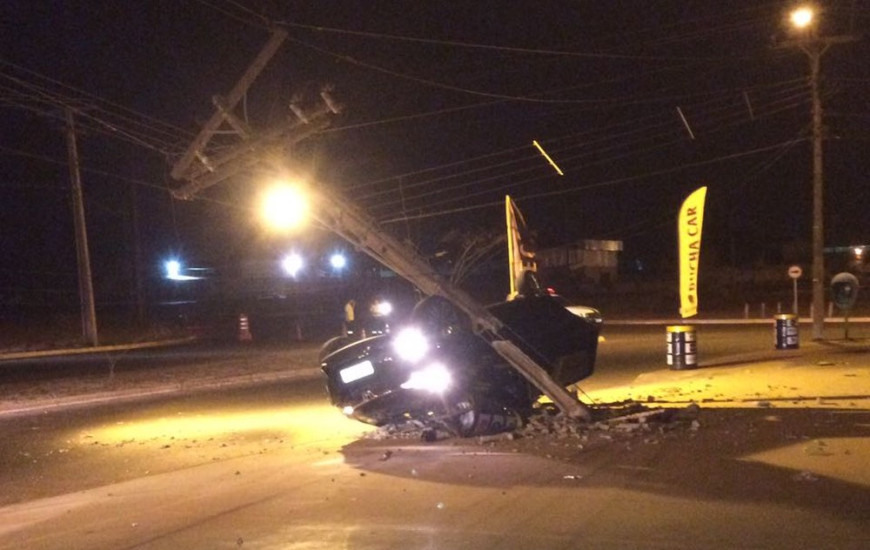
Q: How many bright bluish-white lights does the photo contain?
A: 3